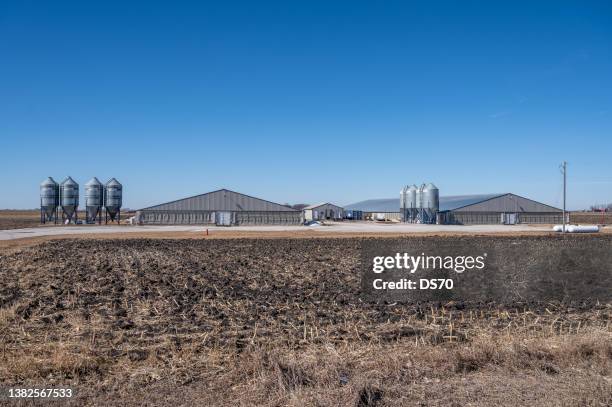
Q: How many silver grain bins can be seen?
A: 8